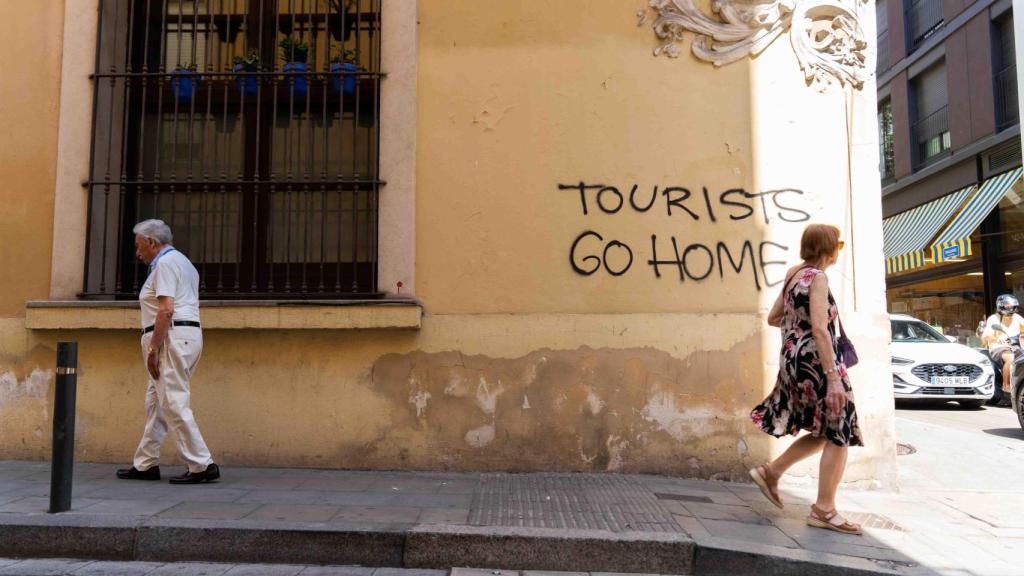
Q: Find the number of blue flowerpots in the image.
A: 4